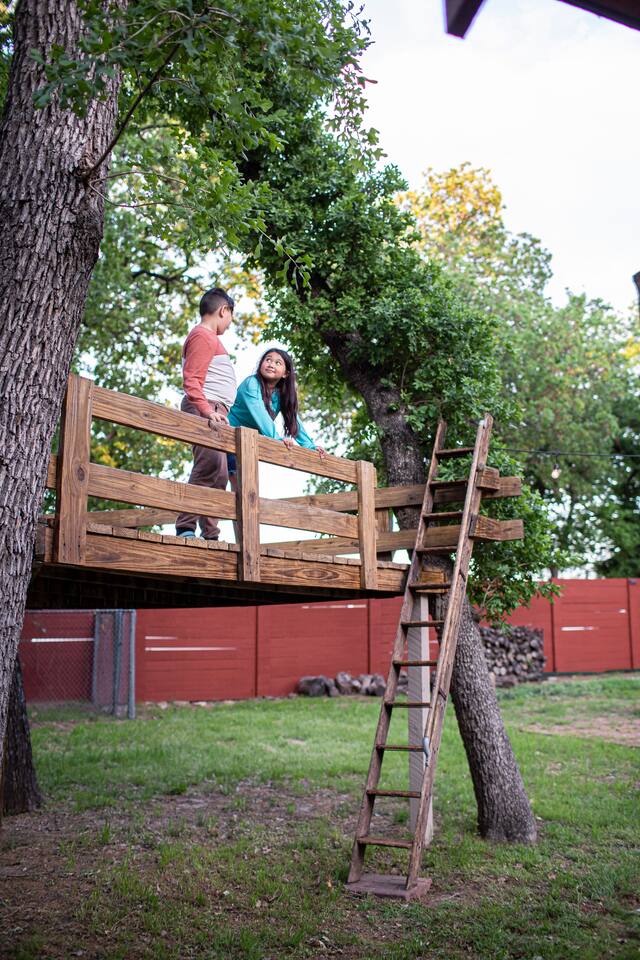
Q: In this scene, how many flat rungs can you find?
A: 11